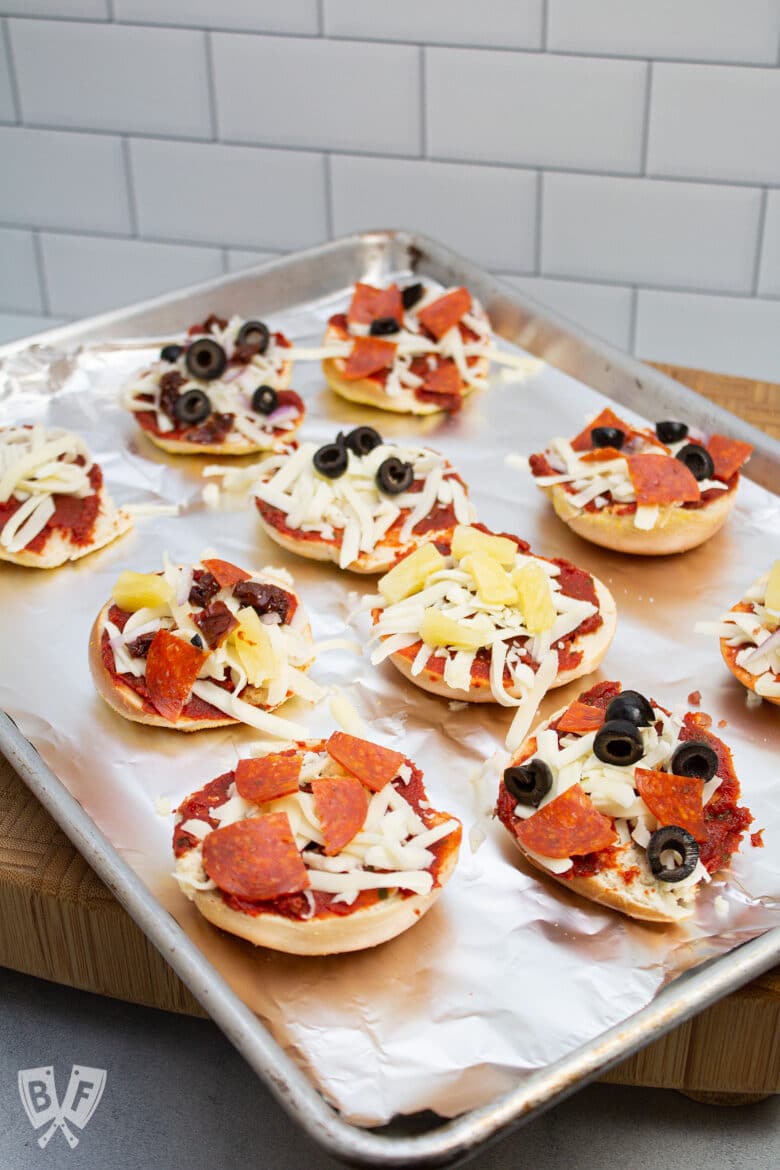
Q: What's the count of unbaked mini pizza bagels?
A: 10